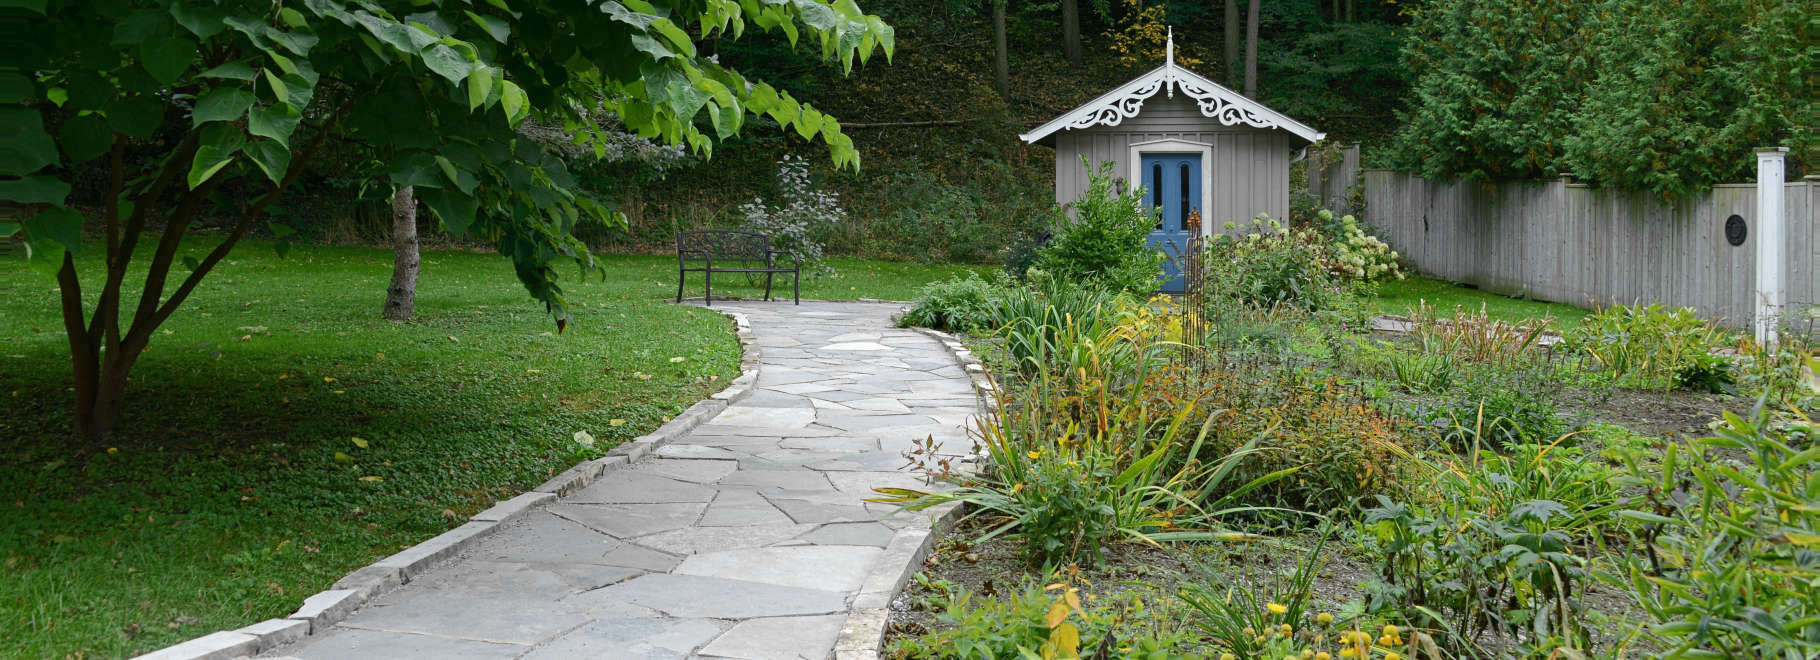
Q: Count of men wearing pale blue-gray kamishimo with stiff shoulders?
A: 0